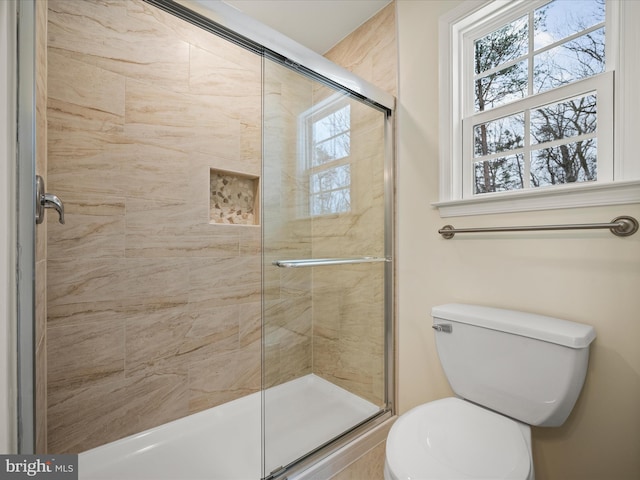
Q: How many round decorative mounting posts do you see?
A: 2